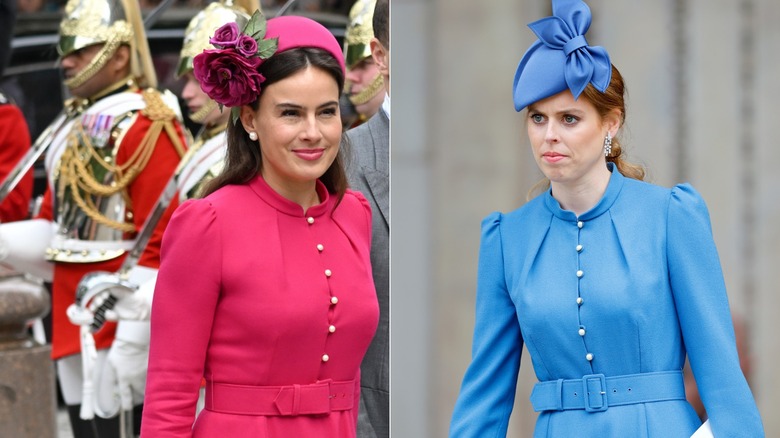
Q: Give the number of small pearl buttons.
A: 12